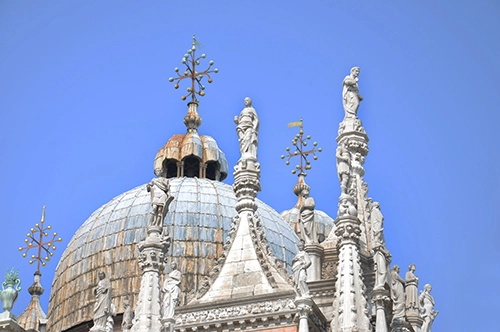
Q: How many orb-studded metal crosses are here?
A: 3